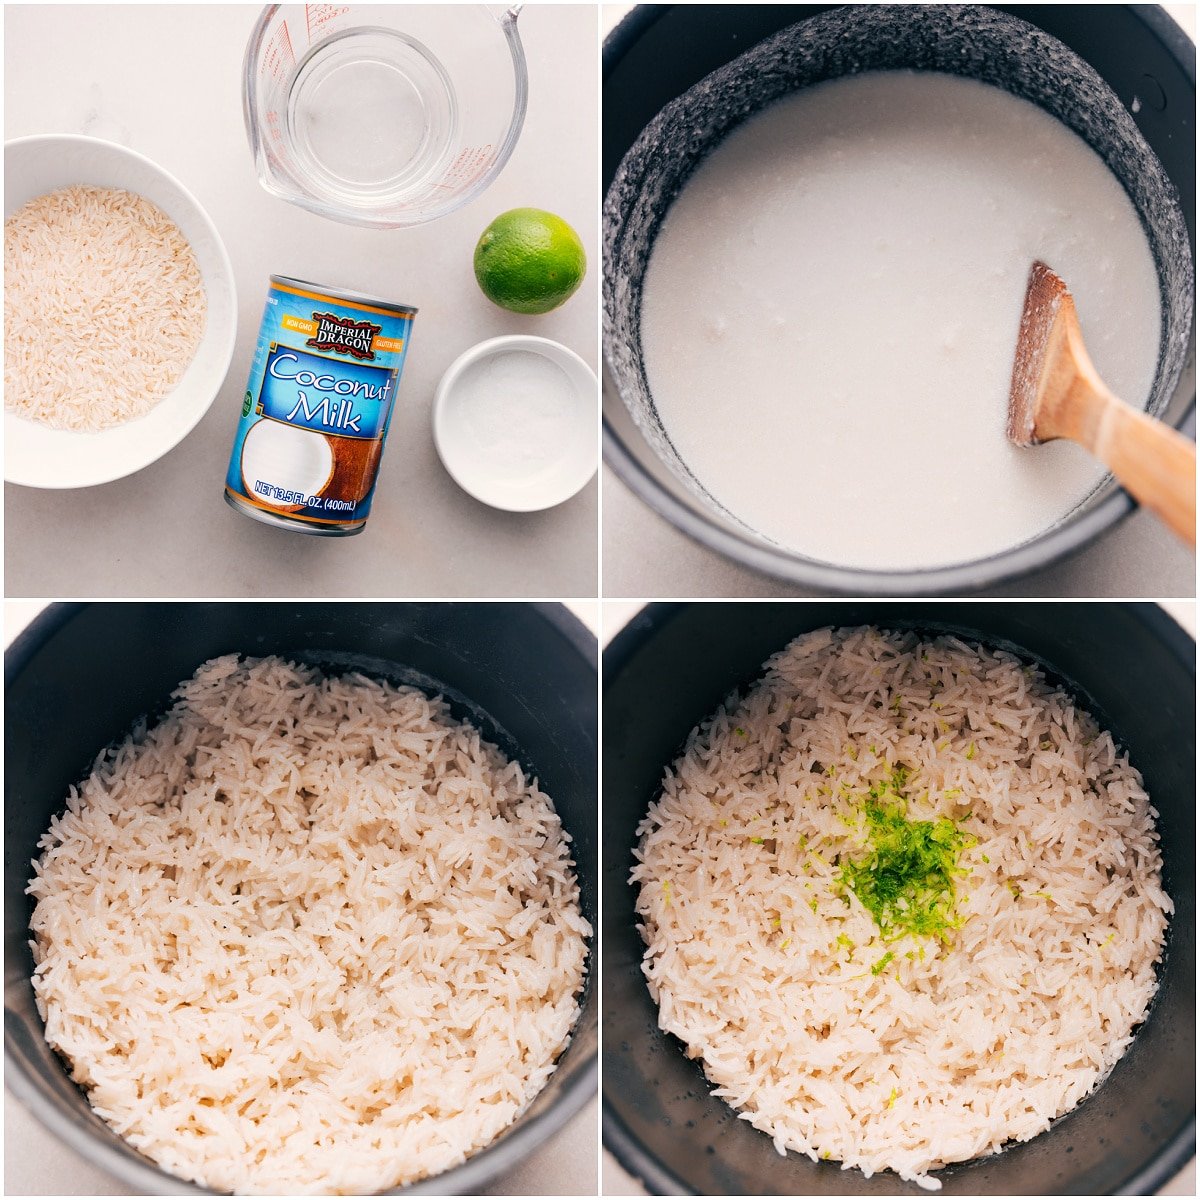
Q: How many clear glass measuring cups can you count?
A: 1